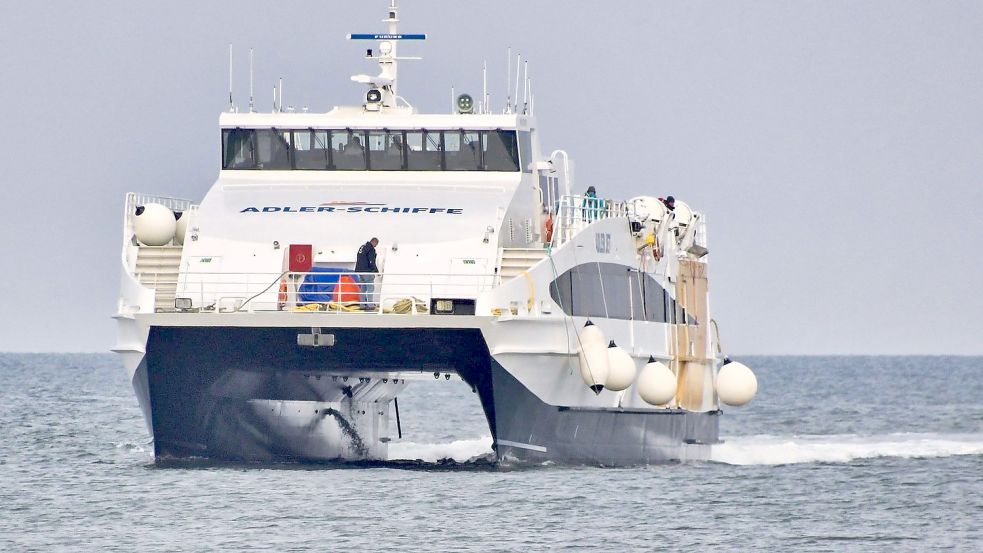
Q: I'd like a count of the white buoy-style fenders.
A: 6